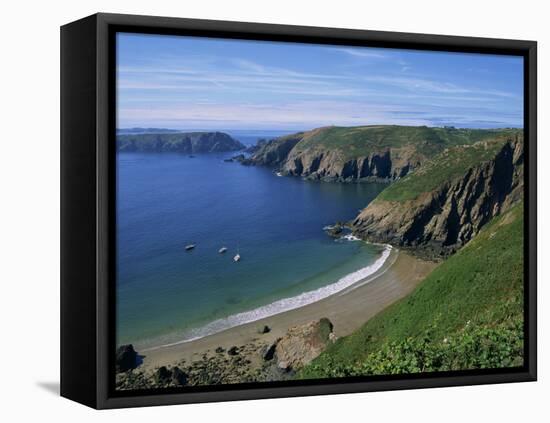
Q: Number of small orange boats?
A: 0